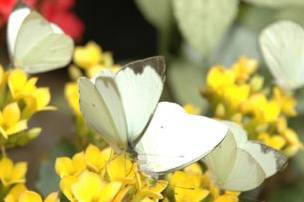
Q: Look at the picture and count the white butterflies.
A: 5